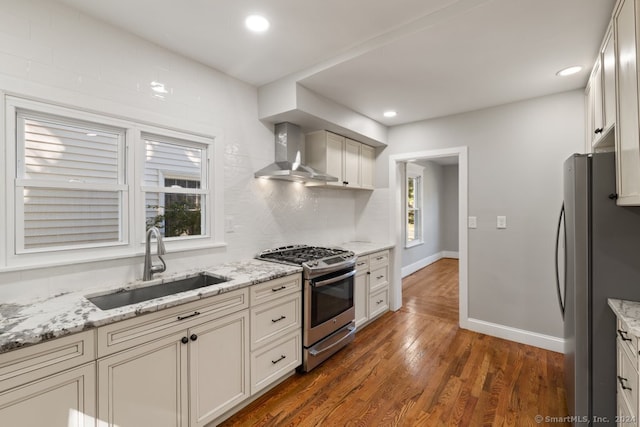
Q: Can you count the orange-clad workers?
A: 0